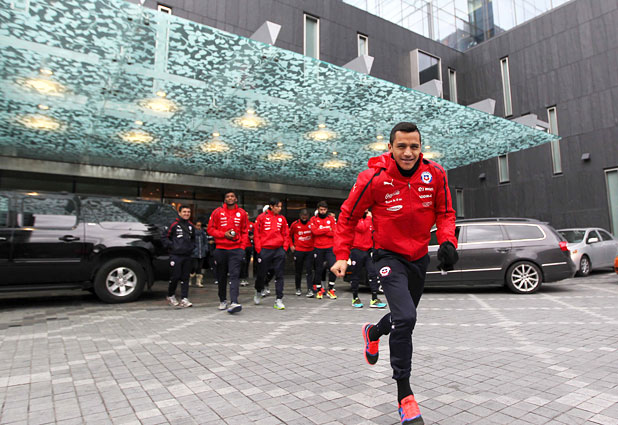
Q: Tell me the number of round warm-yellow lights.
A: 11